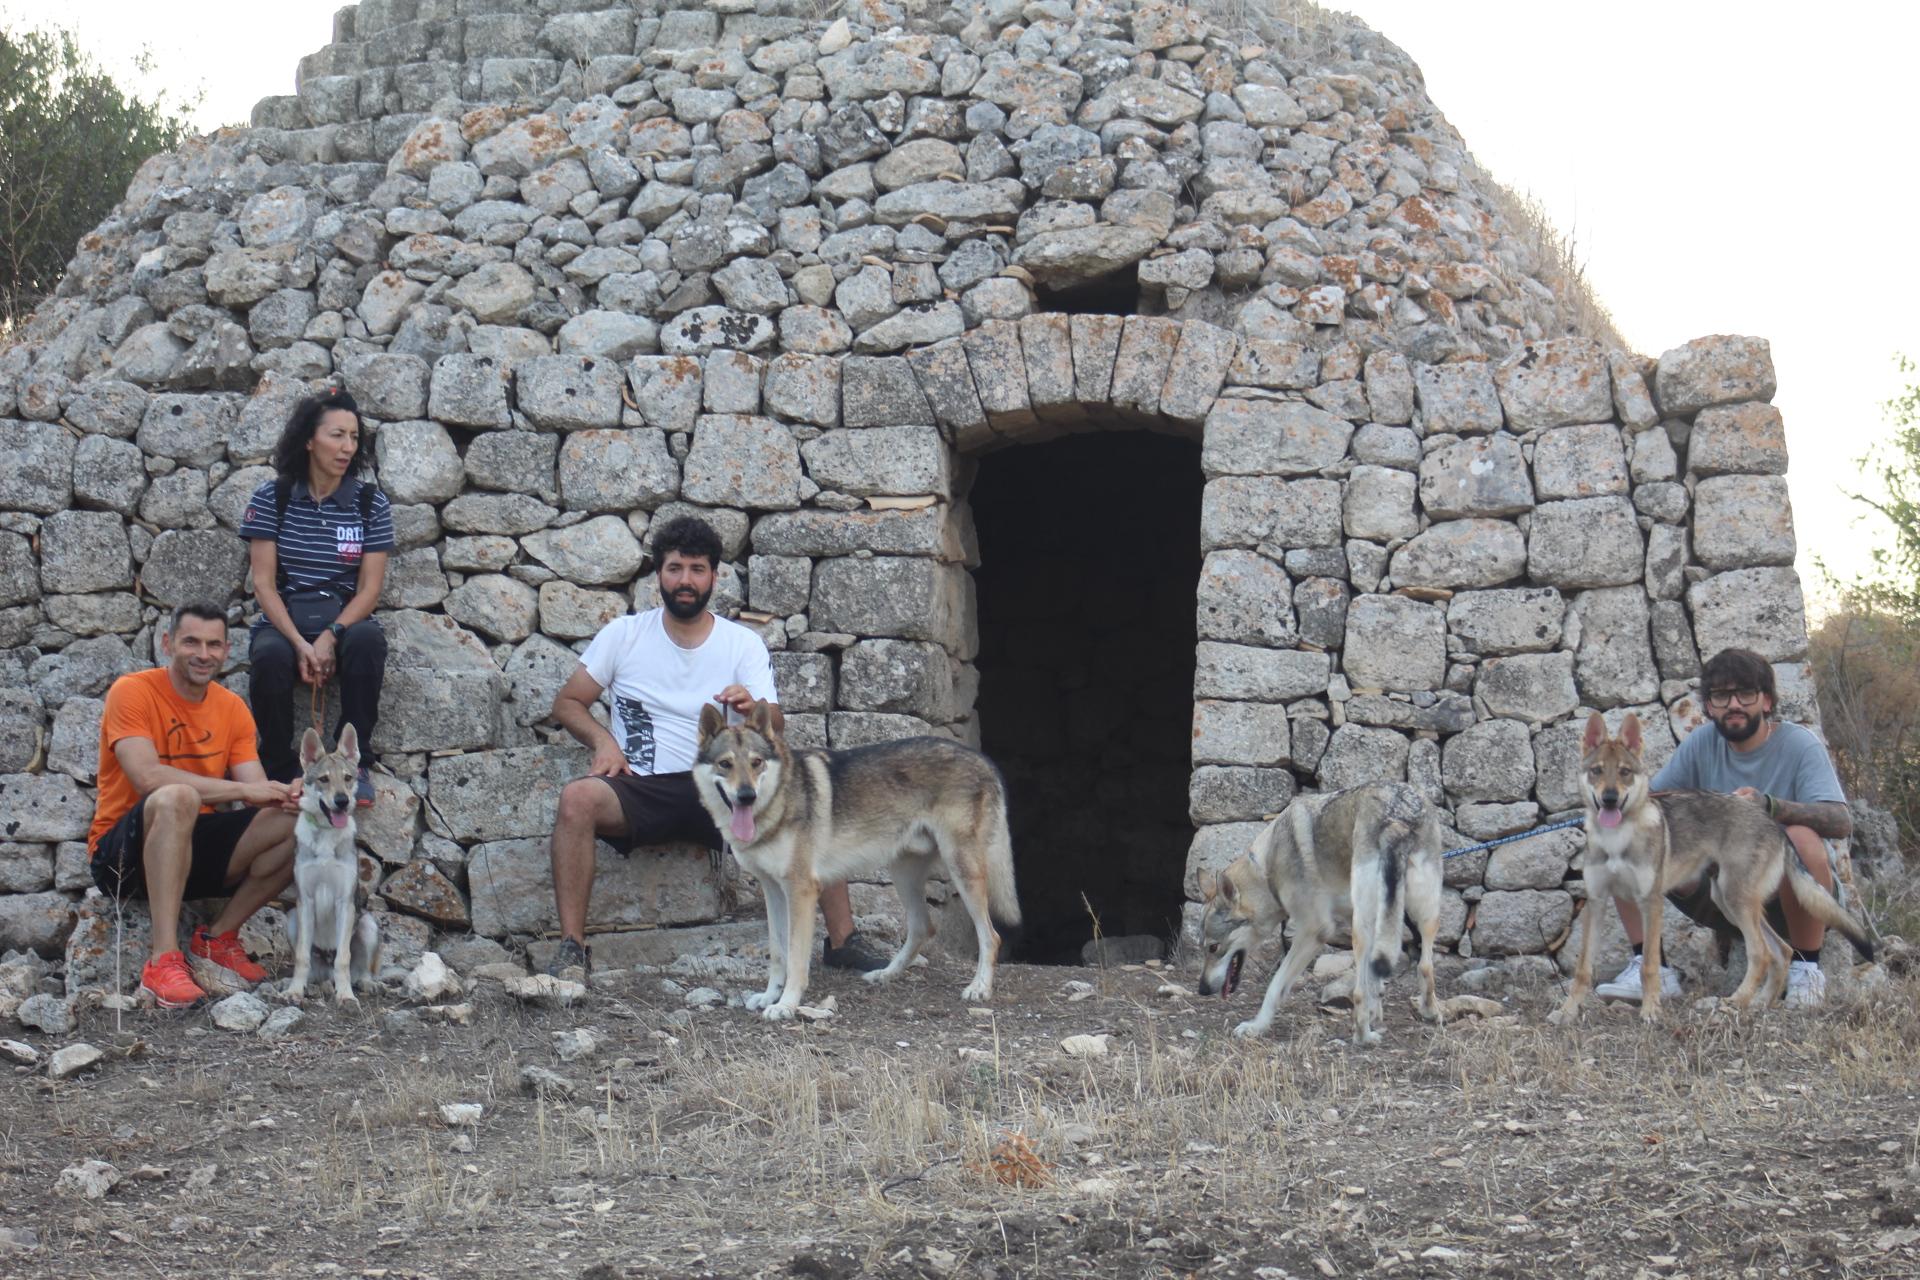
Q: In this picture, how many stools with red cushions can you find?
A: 0